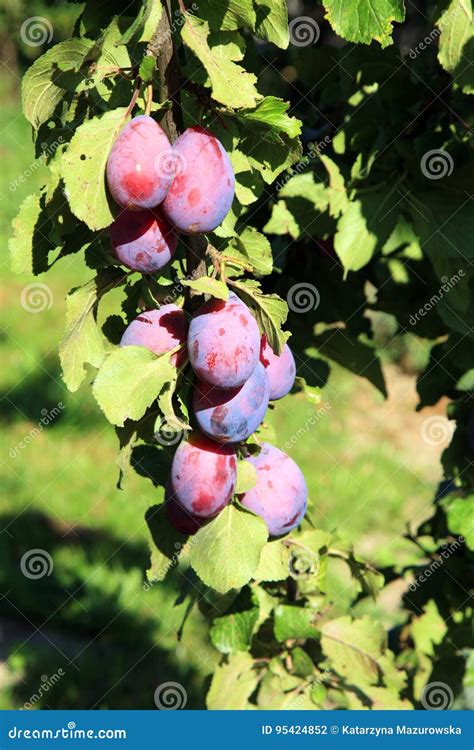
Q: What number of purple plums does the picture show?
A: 10